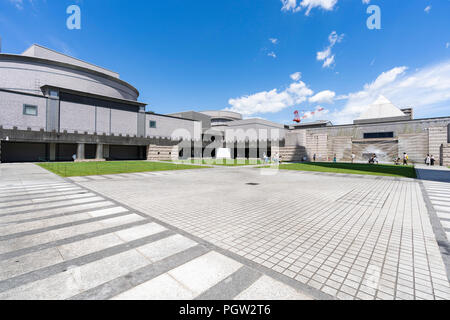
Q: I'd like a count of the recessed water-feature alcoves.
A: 1